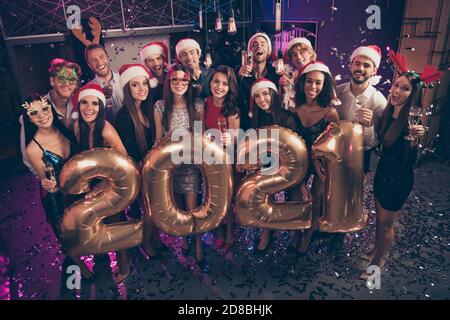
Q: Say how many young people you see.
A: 15